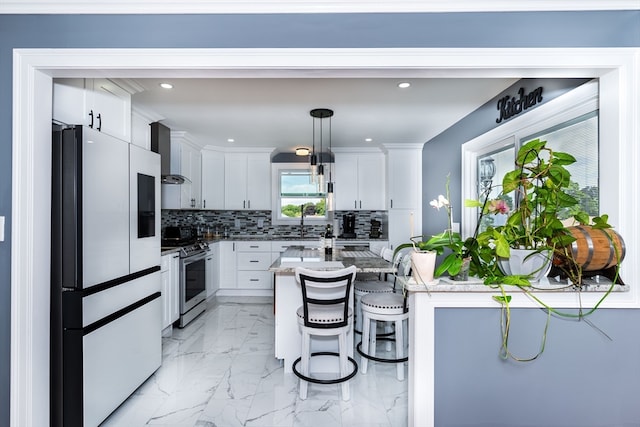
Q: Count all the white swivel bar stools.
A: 4